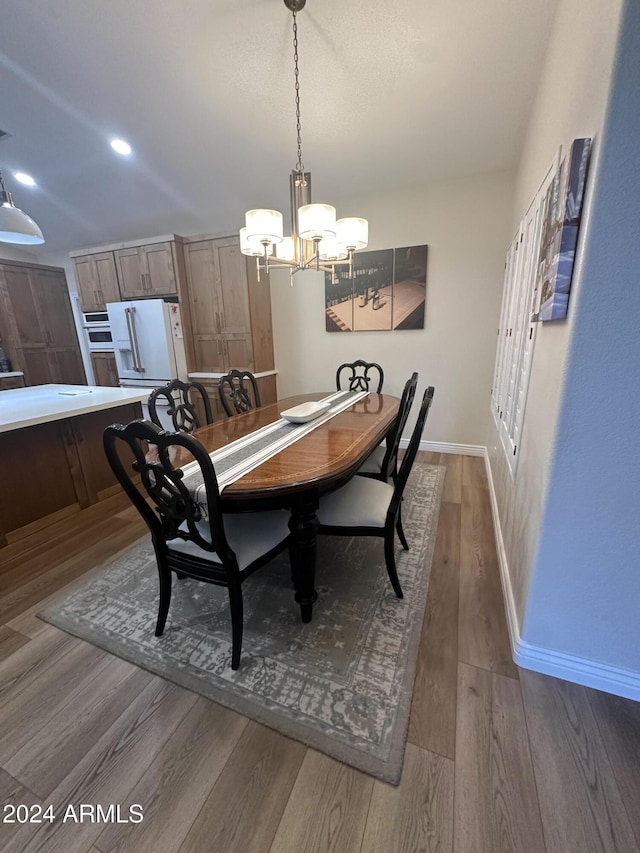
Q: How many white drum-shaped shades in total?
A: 6